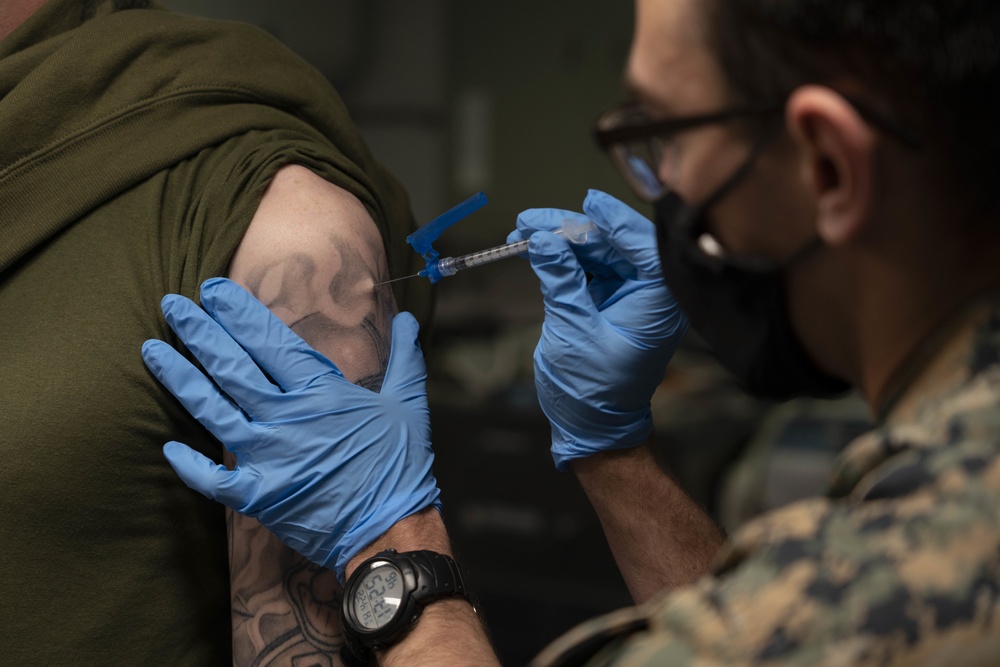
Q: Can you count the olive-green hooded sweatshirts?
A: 1